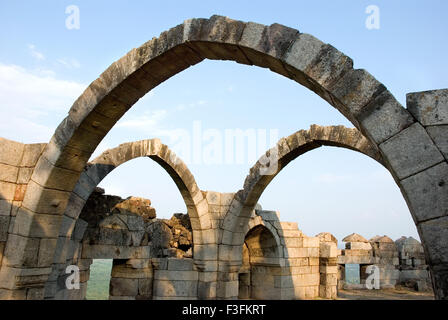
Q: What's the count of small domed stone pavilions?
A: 4